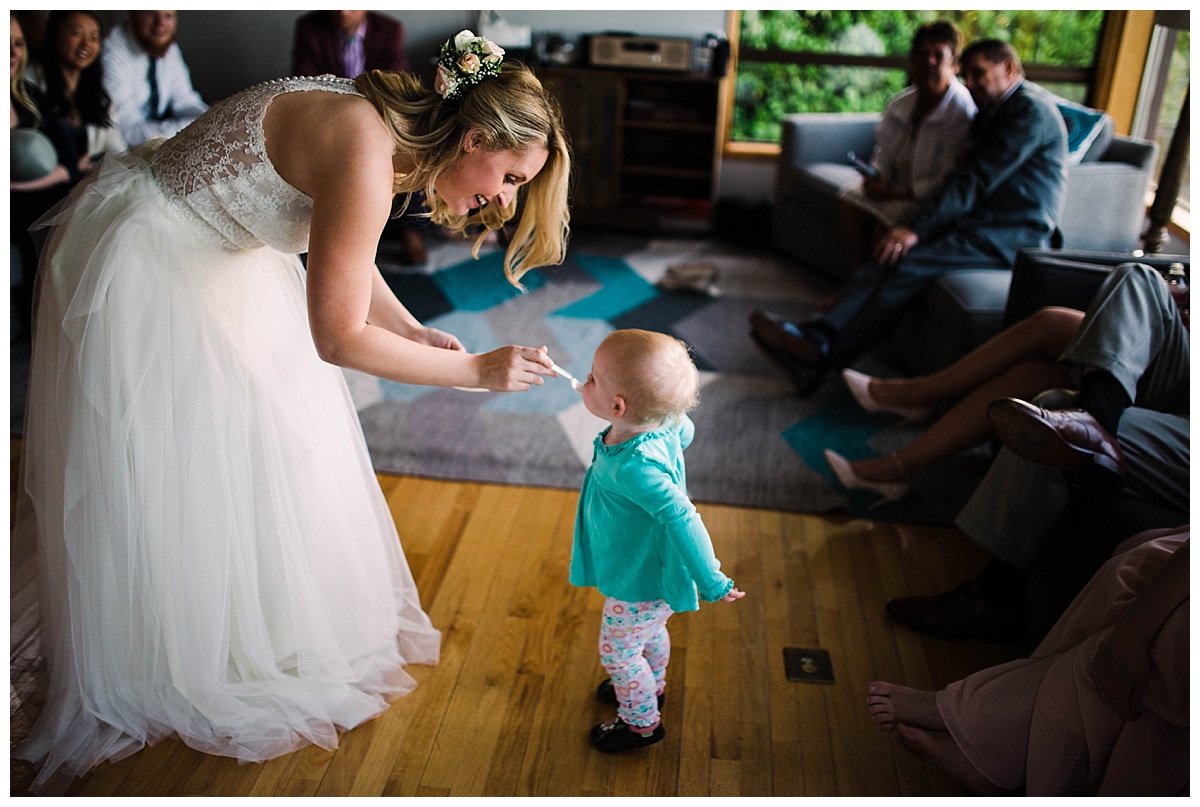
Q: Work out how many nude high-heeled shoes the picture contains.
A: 2